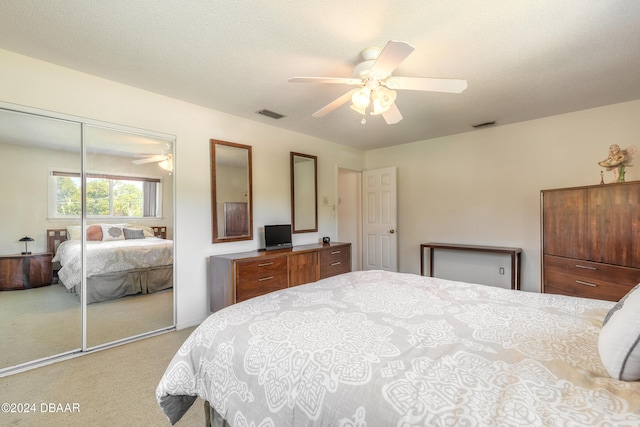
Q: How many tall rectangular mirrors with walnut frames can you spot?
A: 2